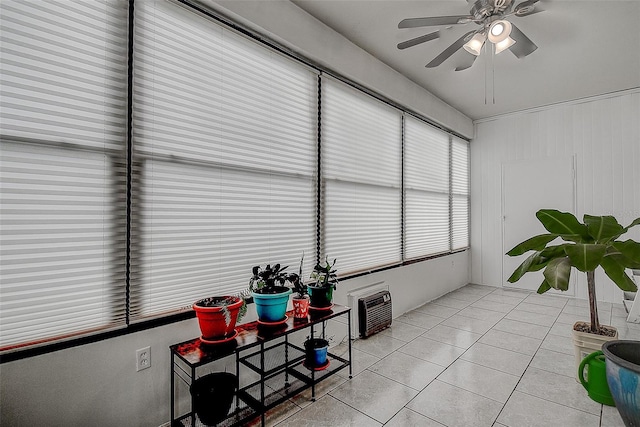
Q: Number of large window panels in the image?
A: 5